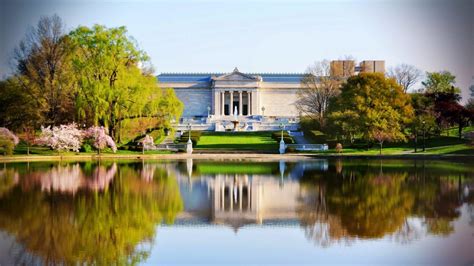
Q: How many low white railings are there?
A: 2